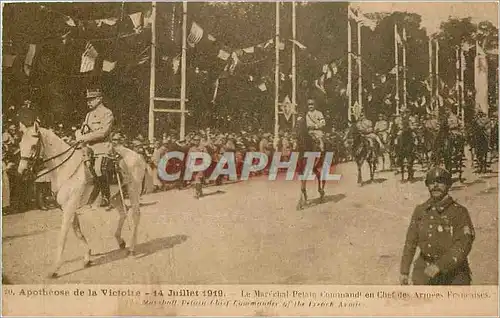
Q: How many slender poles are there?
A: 12